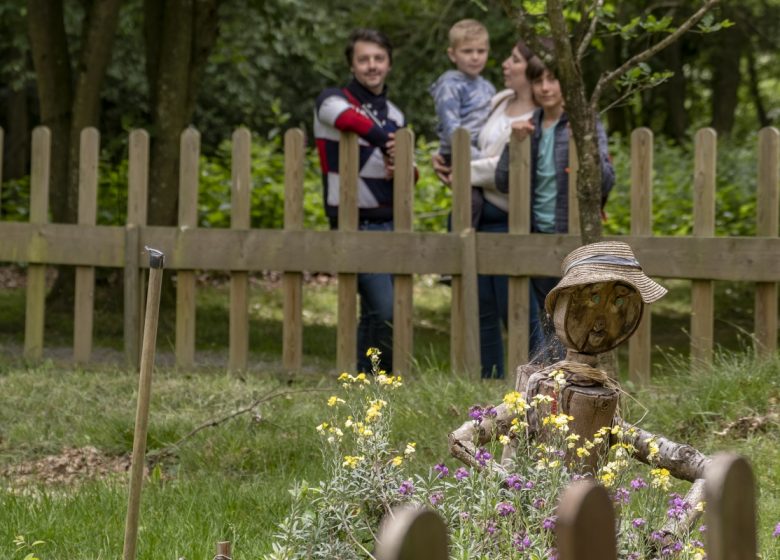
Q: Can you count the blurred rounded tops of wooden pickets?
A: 3